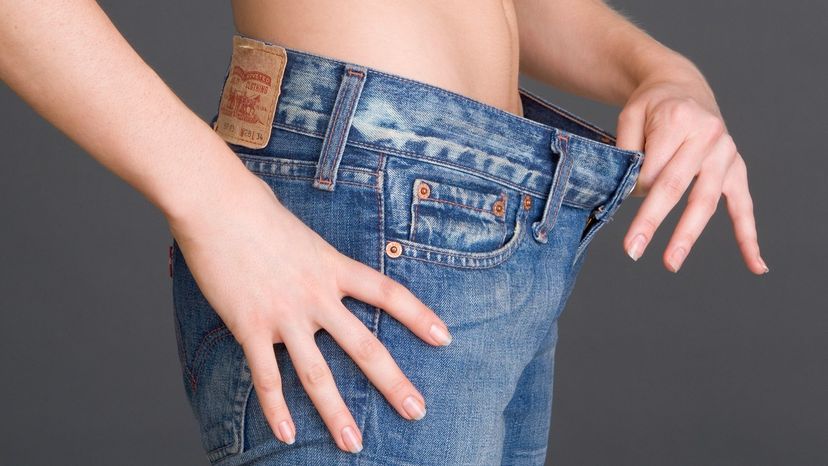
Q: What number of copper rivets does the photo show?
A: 4